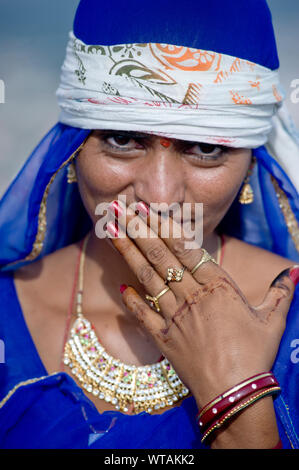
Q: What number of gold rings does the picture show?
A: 3